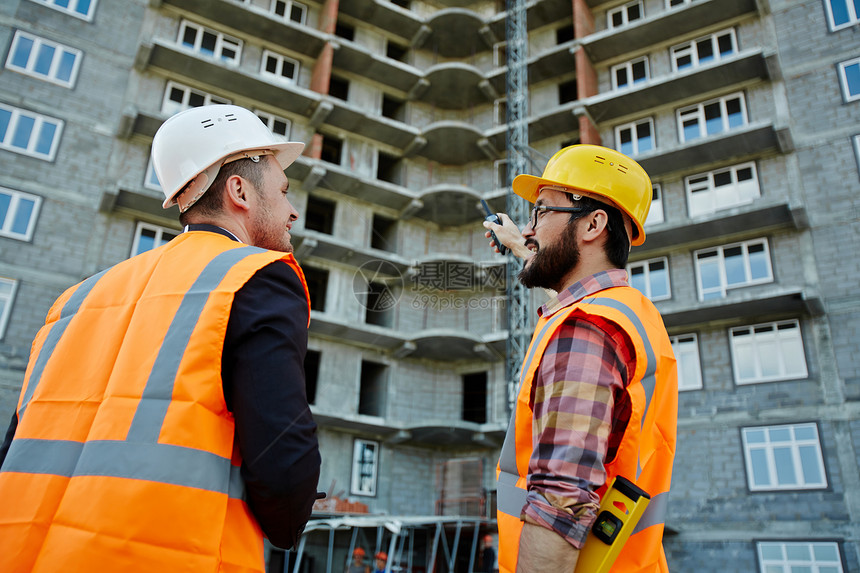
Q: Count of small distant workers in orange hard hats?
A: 3